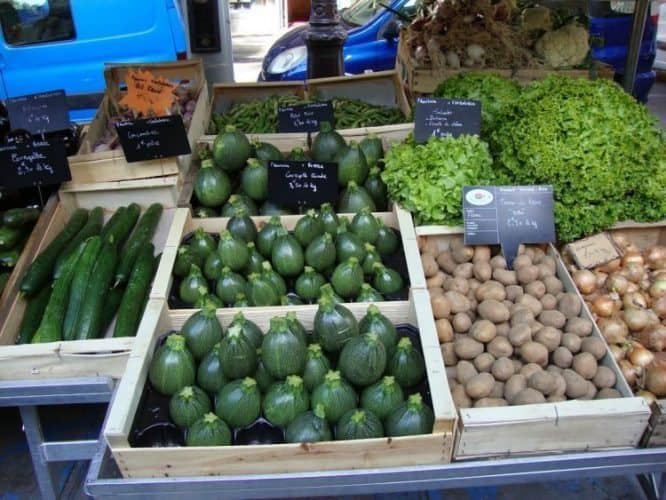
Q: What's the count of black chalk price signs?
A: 7